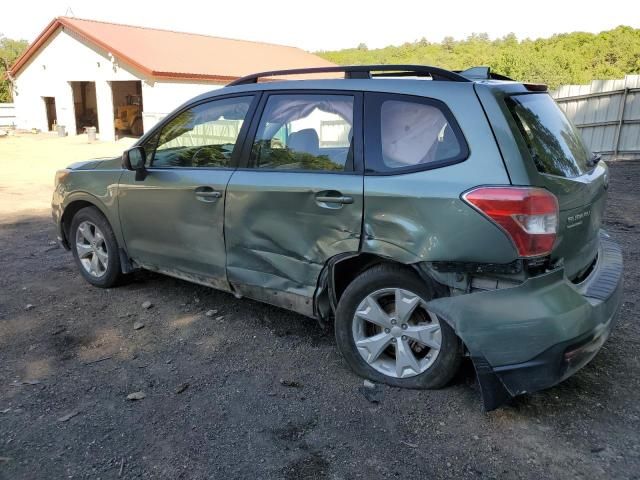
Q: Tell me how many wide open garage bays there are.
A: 2